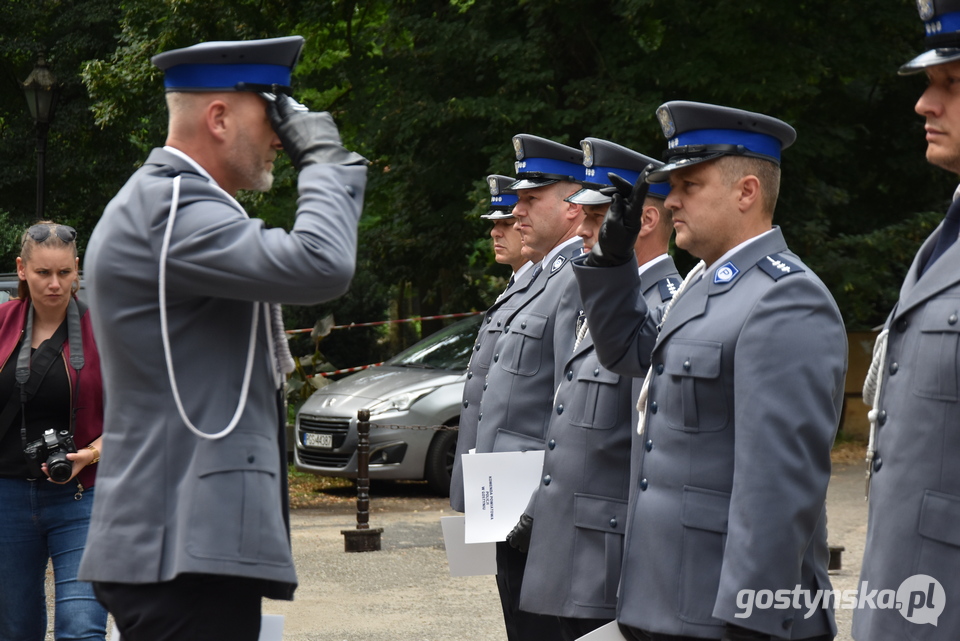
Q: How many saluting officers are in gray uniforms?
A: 2